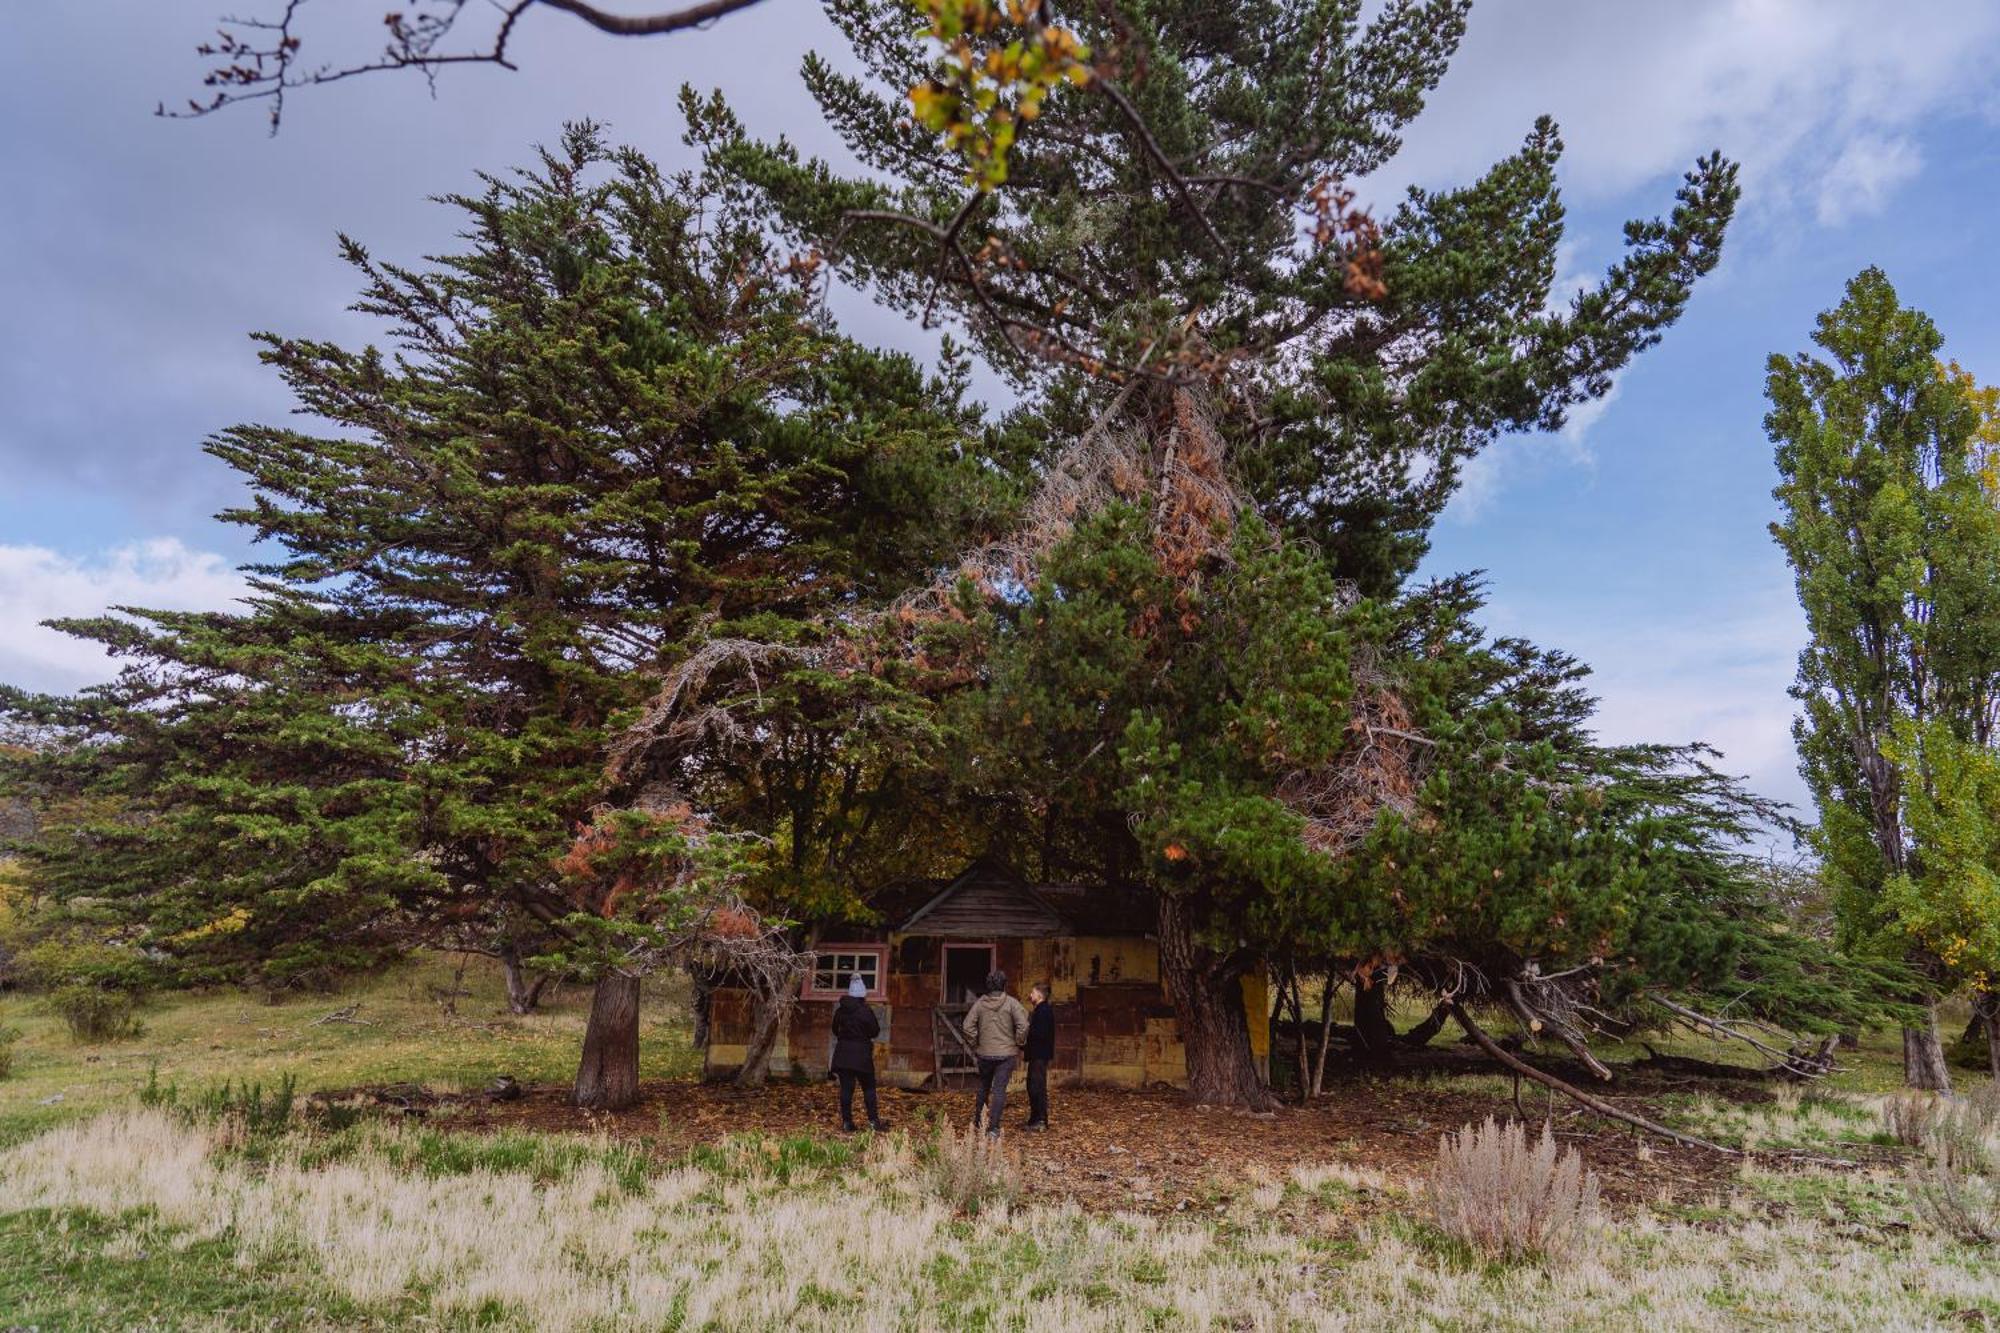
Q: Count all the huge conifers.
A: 2